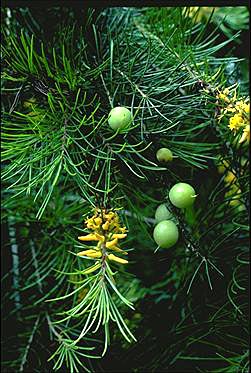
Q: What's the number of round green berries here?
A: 5